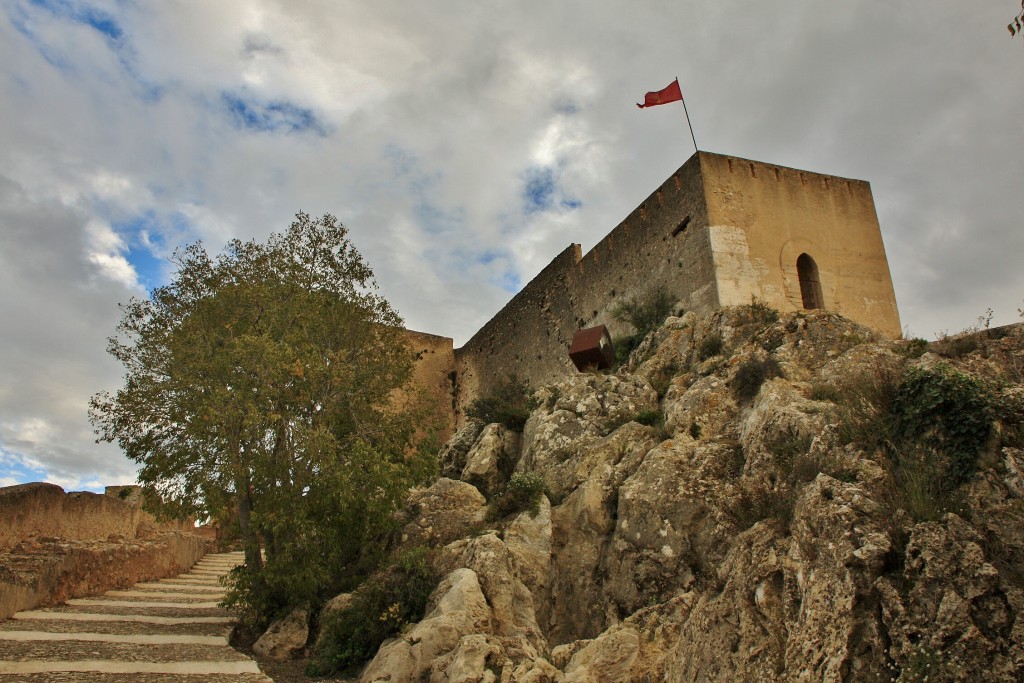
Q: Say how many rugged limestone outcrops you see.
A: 1